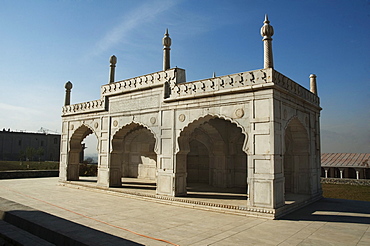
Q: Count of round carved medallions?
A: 8